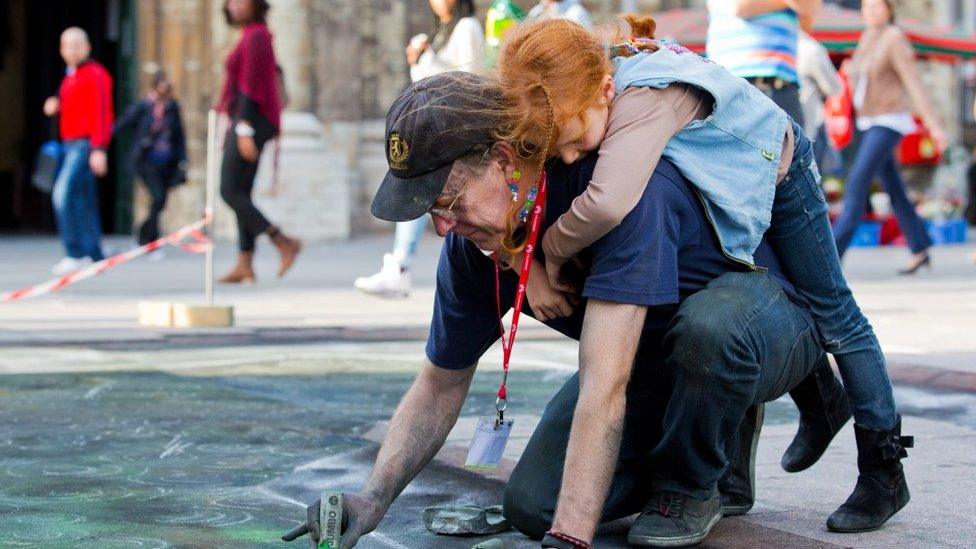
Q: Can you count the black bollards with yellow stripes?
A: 0